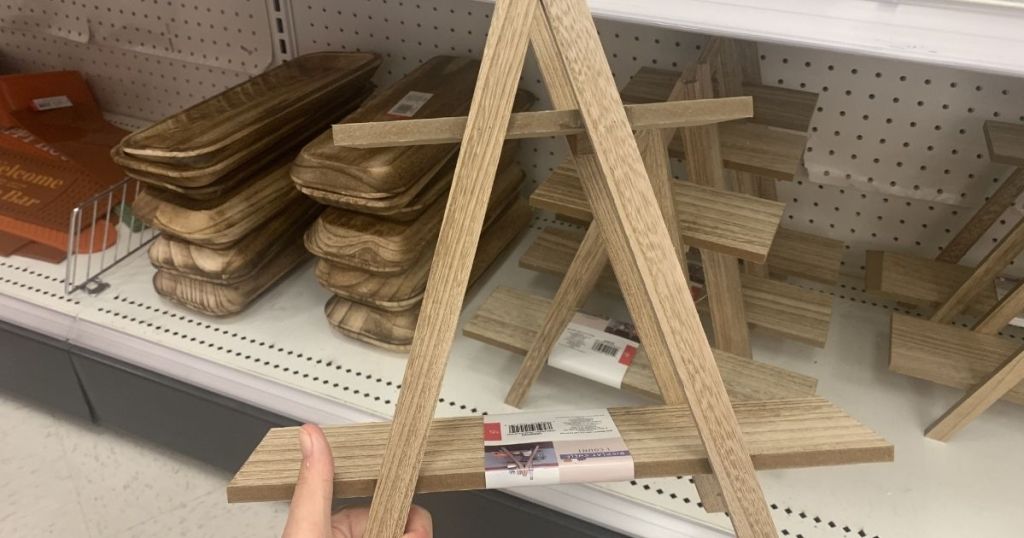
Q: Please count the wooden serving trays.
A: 12